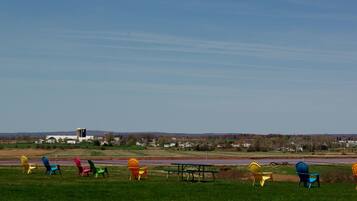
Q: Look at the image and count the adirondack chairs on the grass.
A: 8